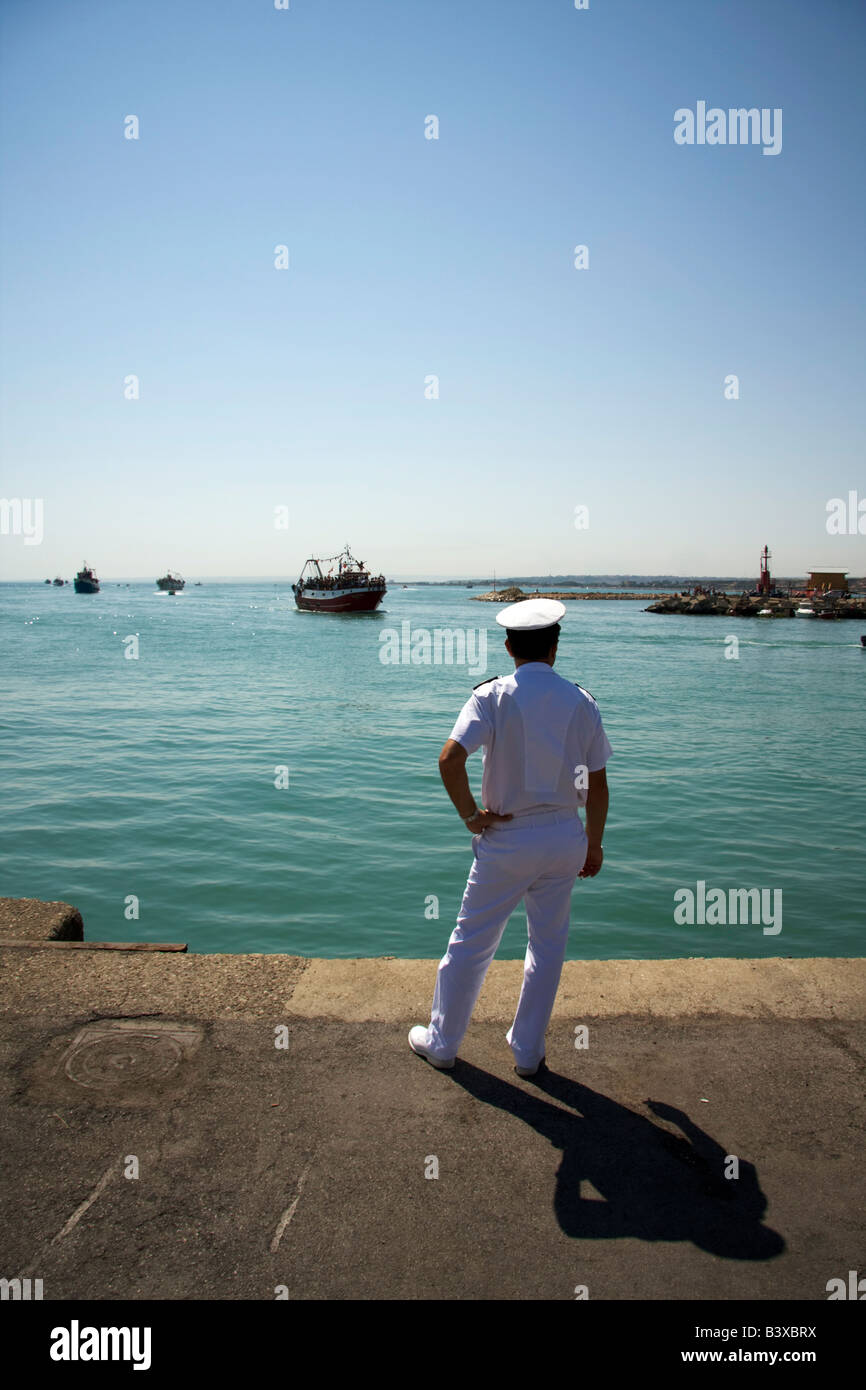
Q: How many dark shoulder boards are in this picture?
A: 2